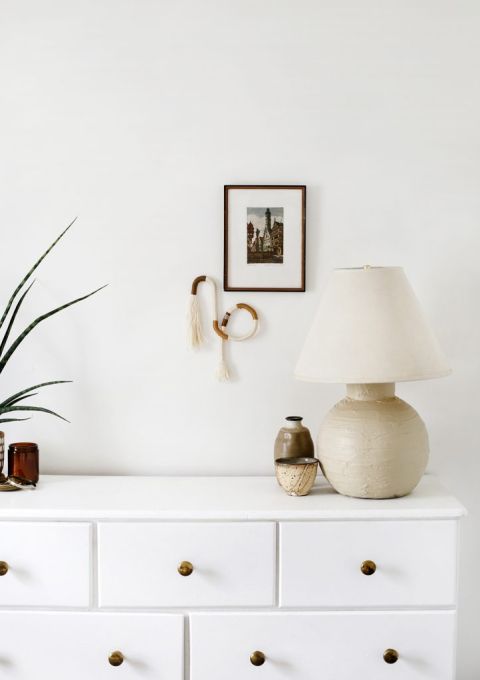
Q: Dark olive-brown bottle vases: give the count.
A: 1